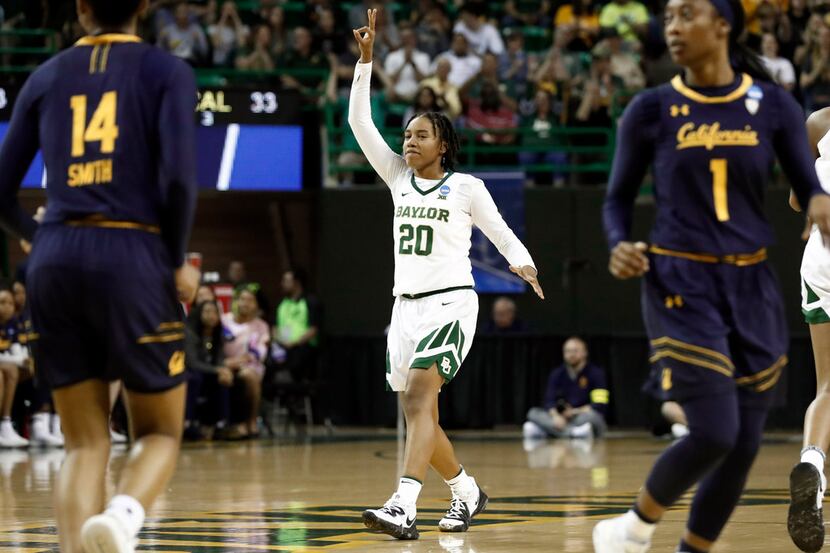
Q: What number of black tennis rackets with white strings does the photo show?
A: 0